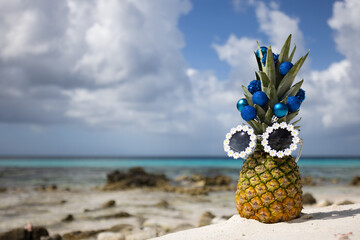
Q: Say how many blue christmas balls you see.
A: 10